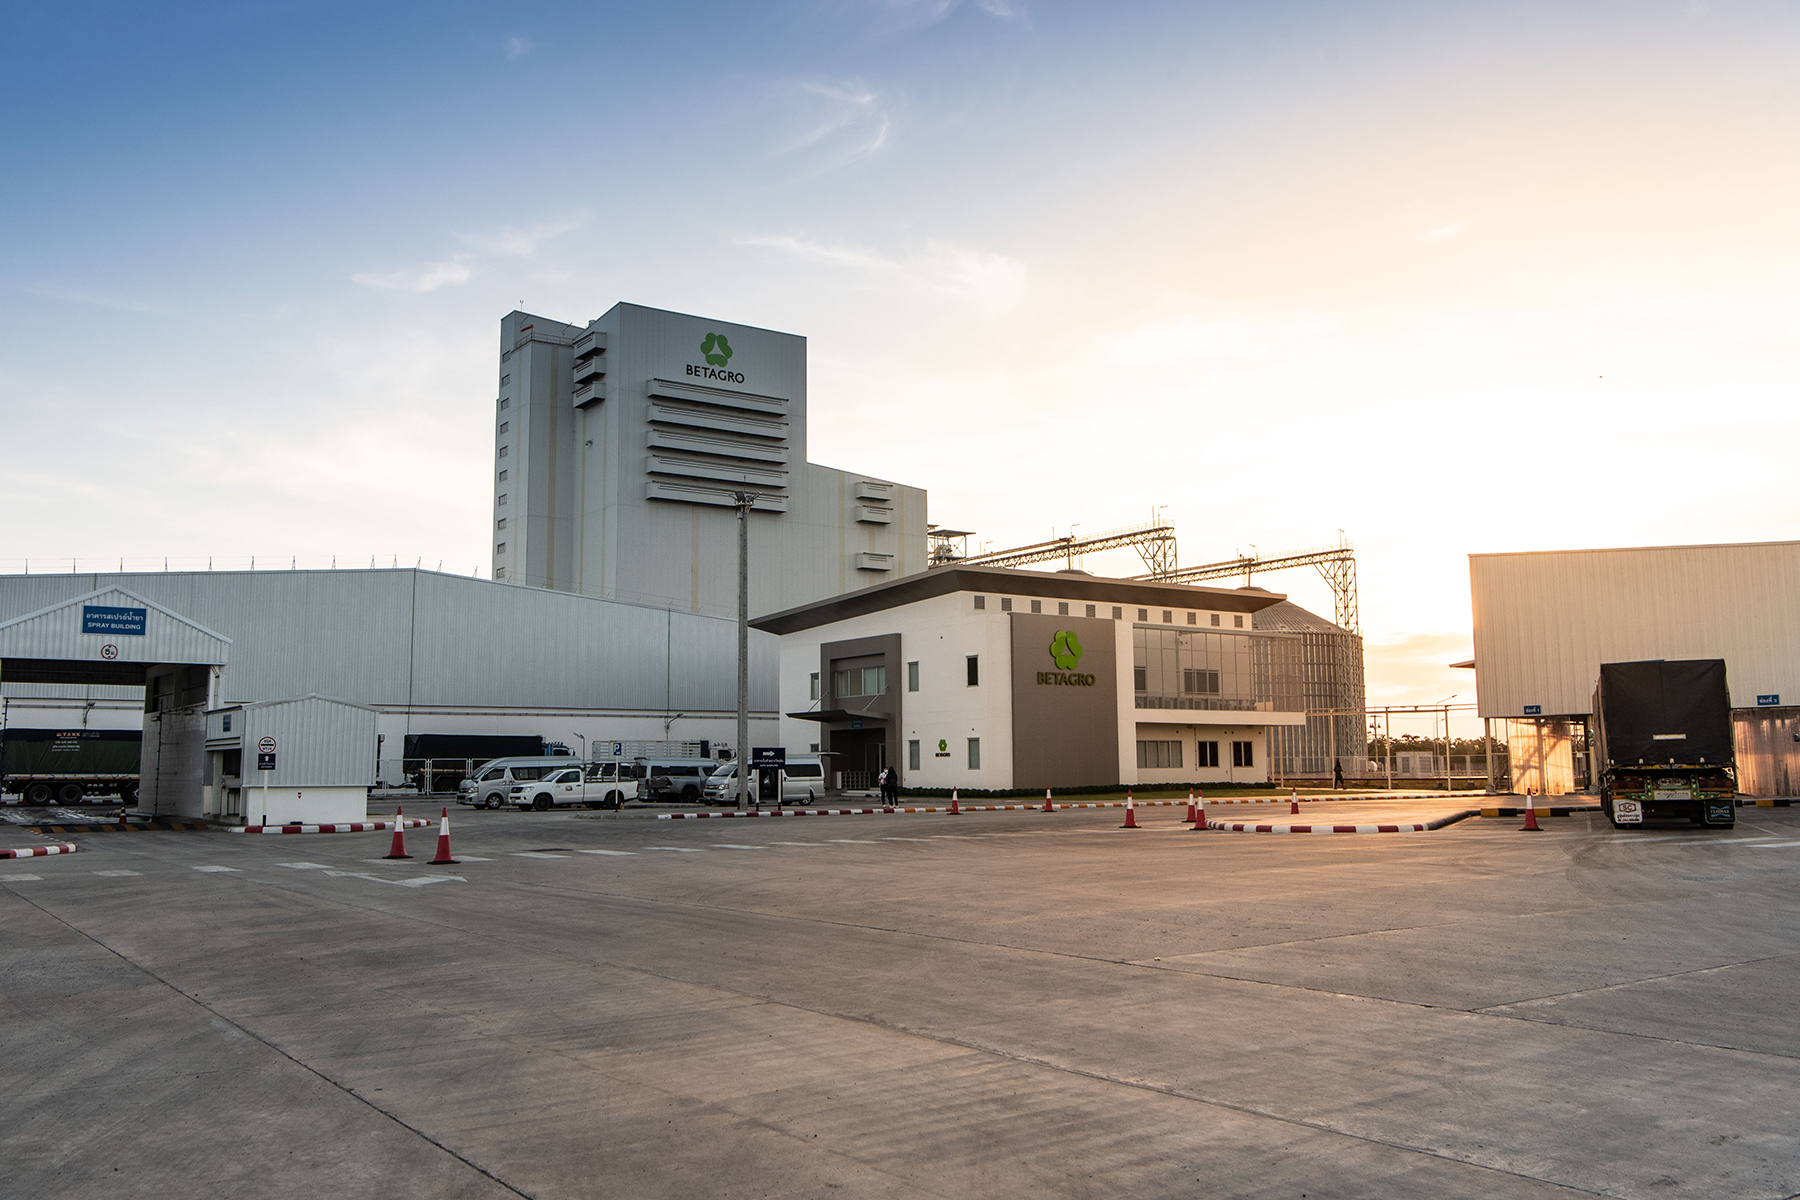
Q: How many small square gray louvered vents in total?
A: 11